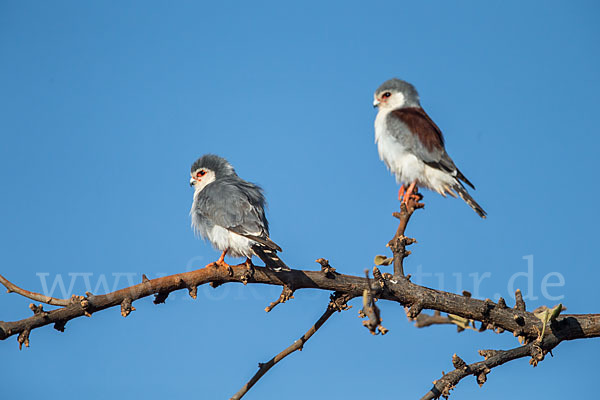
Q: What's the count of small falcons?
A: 2